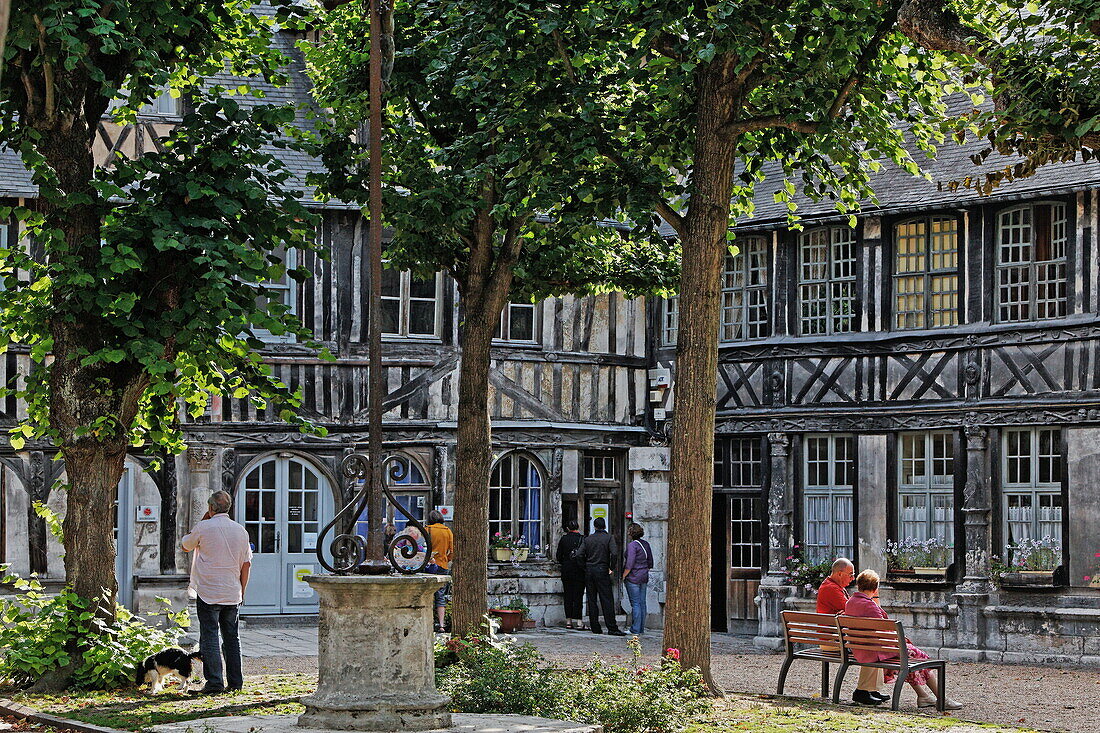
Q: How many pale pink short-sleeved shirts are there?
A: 1